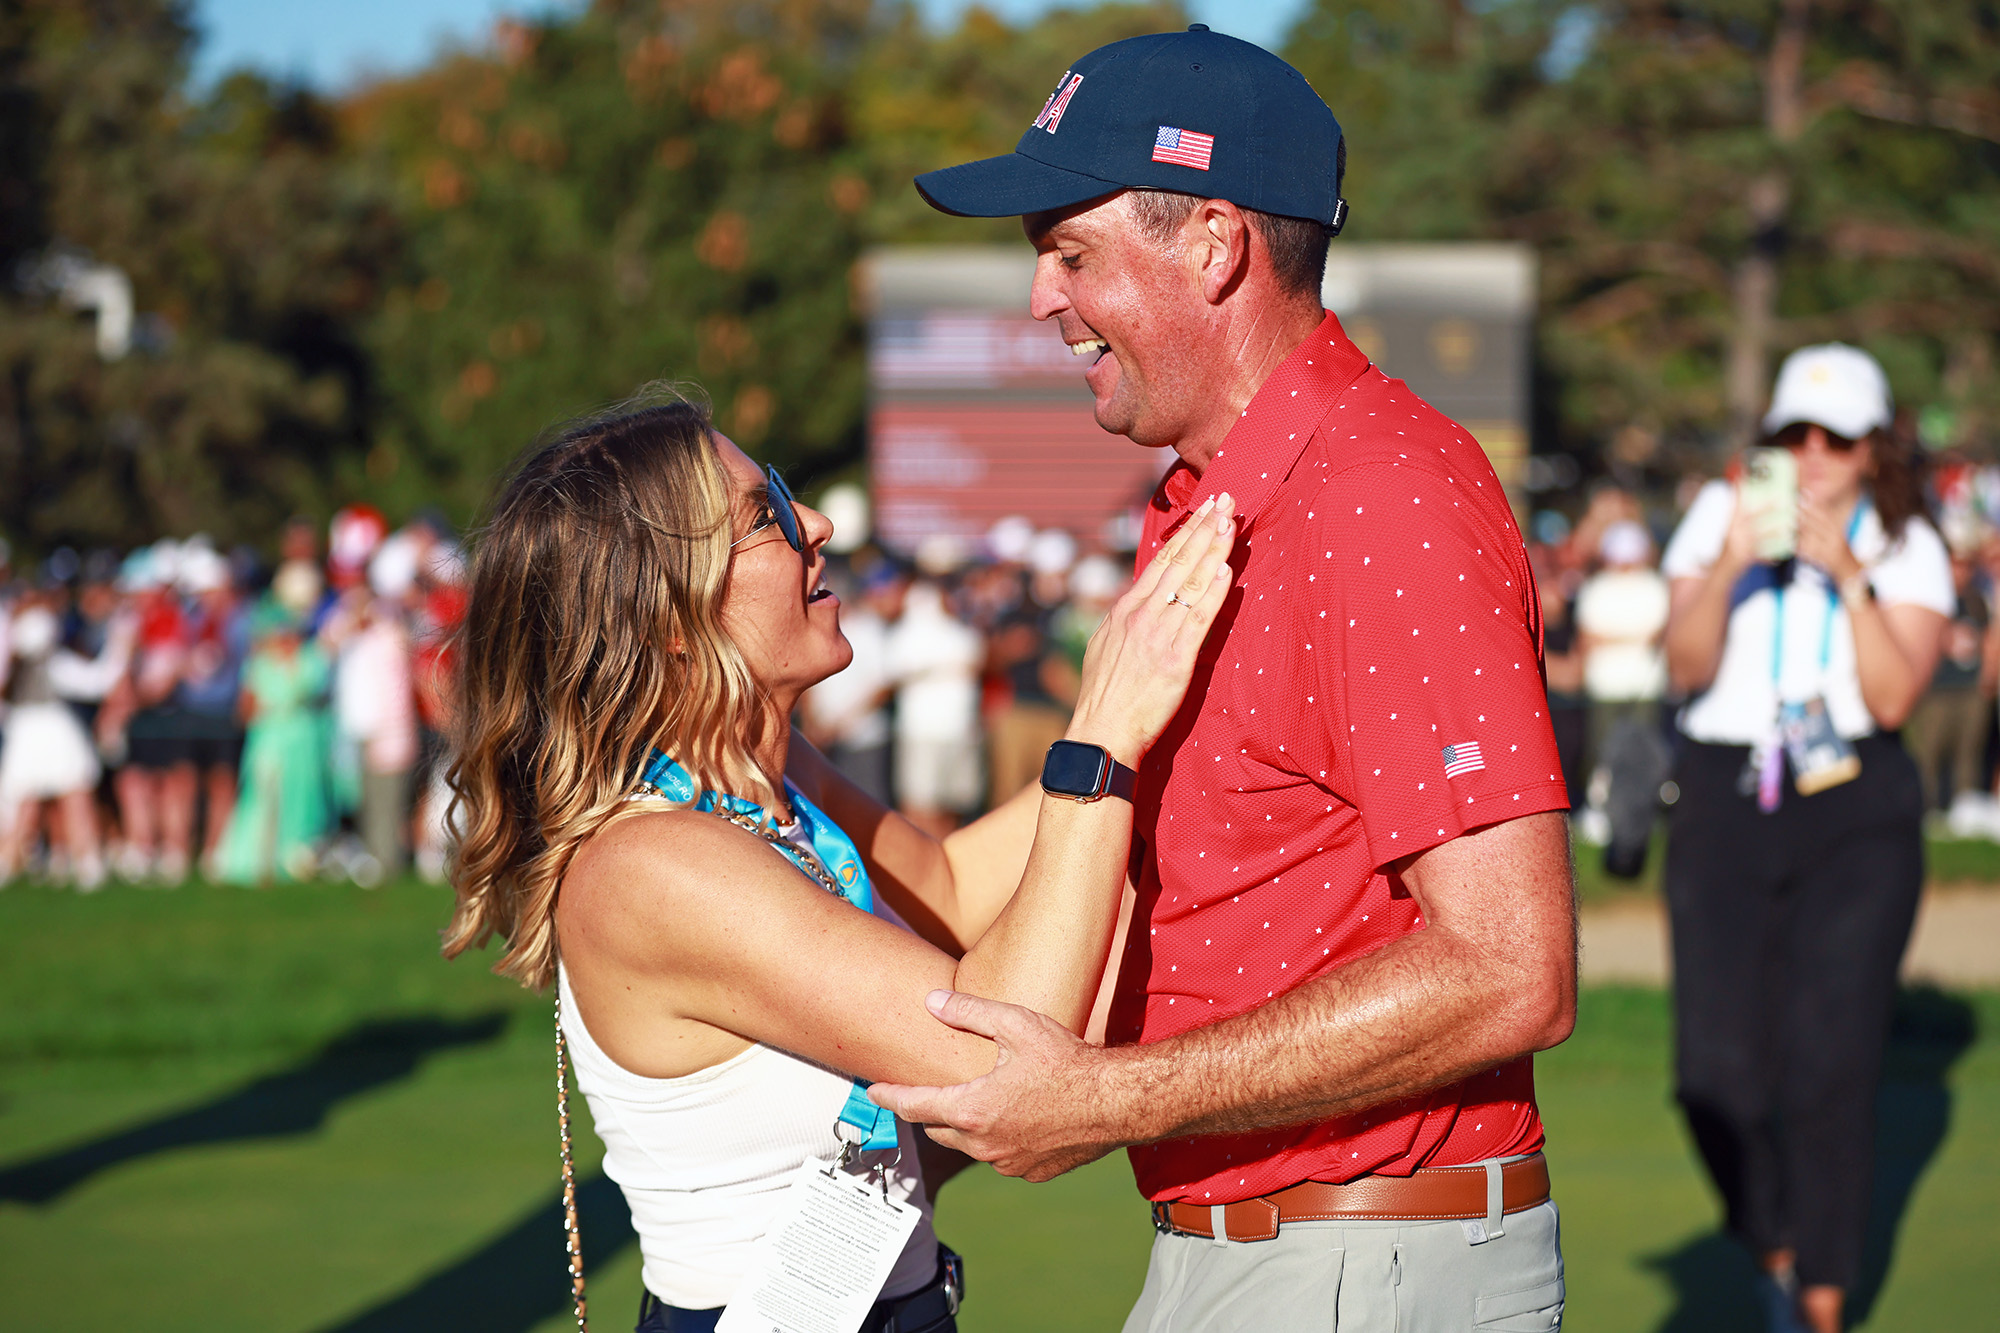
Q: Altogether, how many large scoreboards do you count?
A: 1